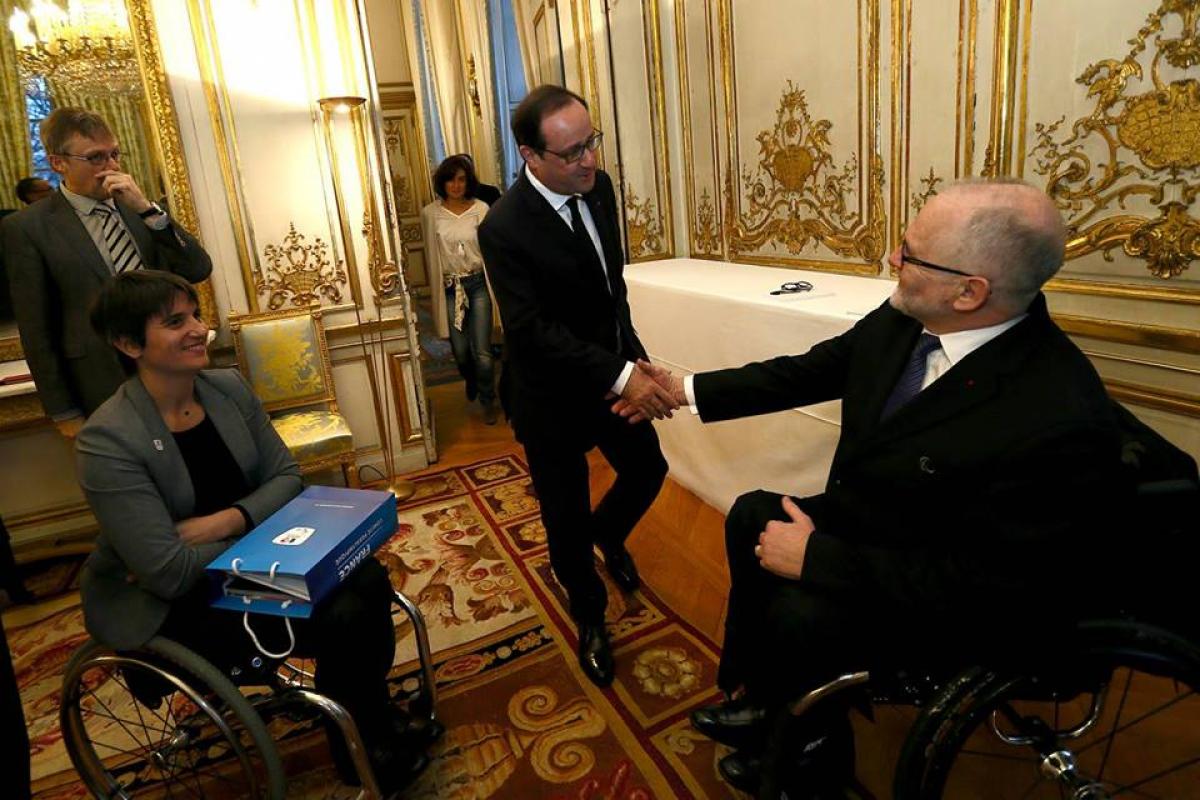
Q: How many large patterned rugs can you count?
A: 1